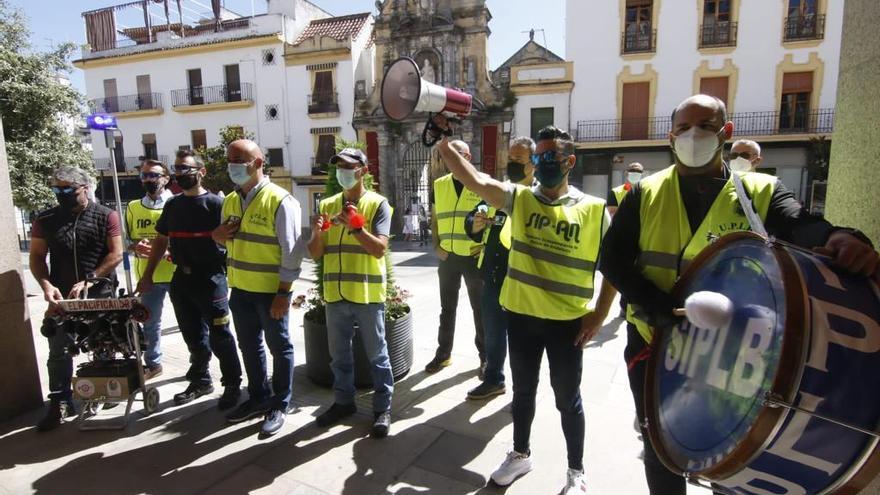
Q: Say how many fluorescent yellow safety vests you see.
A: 8